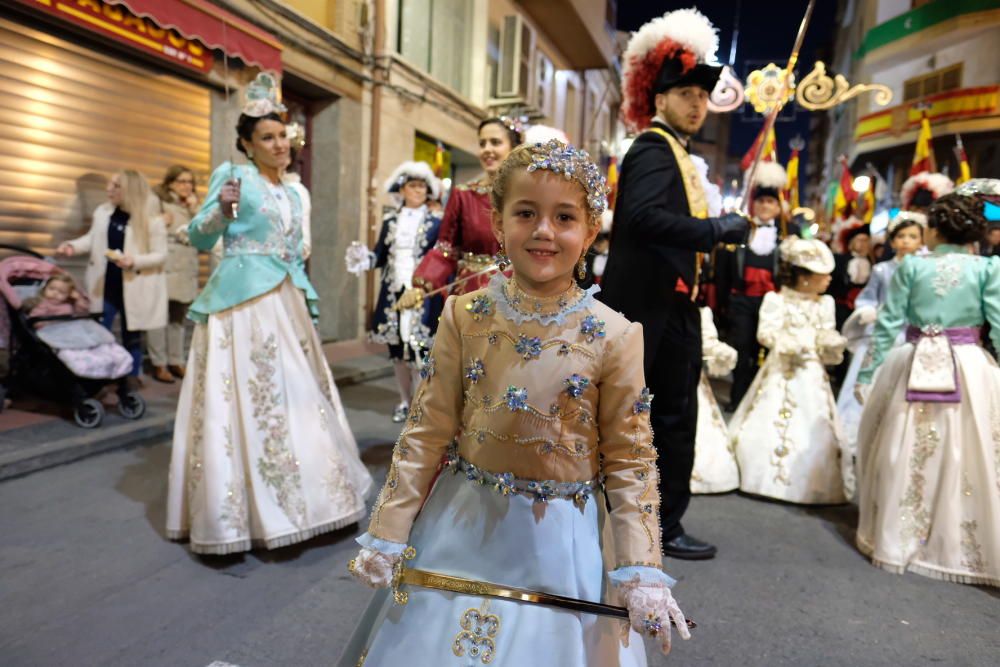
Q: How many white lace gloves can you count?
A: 2